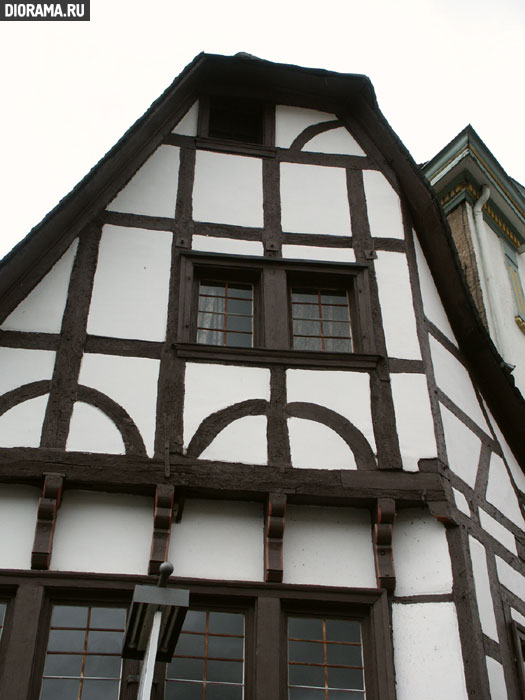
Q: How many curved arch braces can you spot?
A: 5